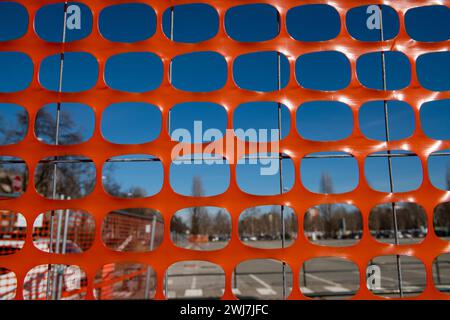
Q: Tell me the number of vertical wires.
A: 4